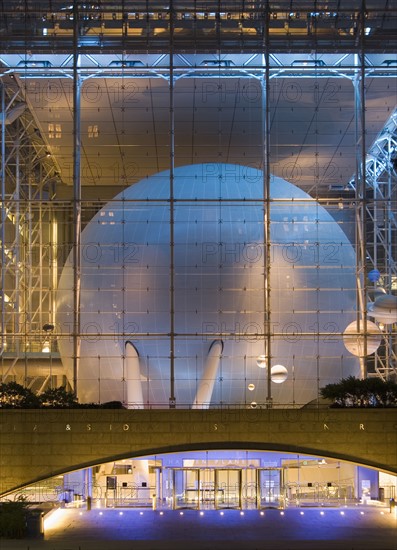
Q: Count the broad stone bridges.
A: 1